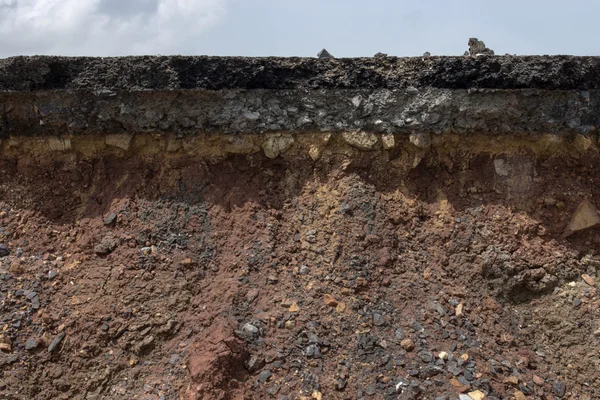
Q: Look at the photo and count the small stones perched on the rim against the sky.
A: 4